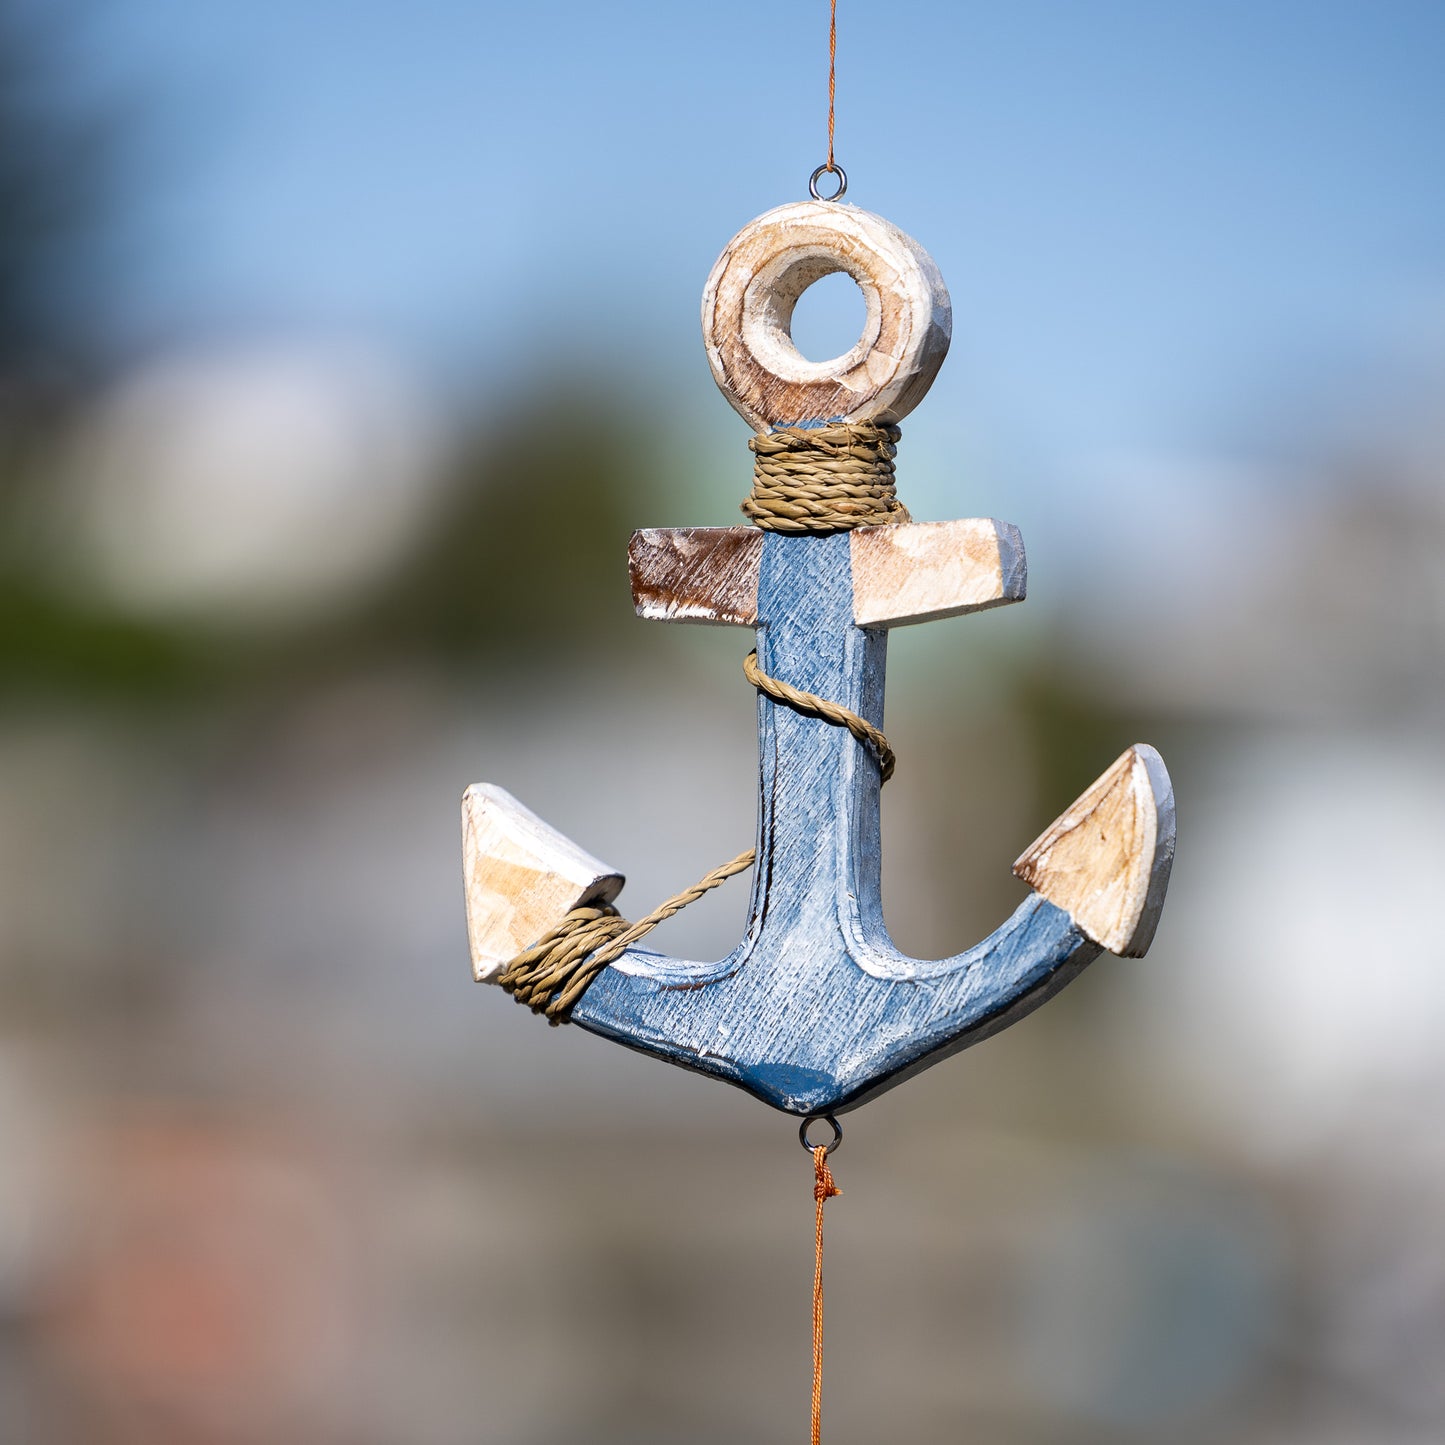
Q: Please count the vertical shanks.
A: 1